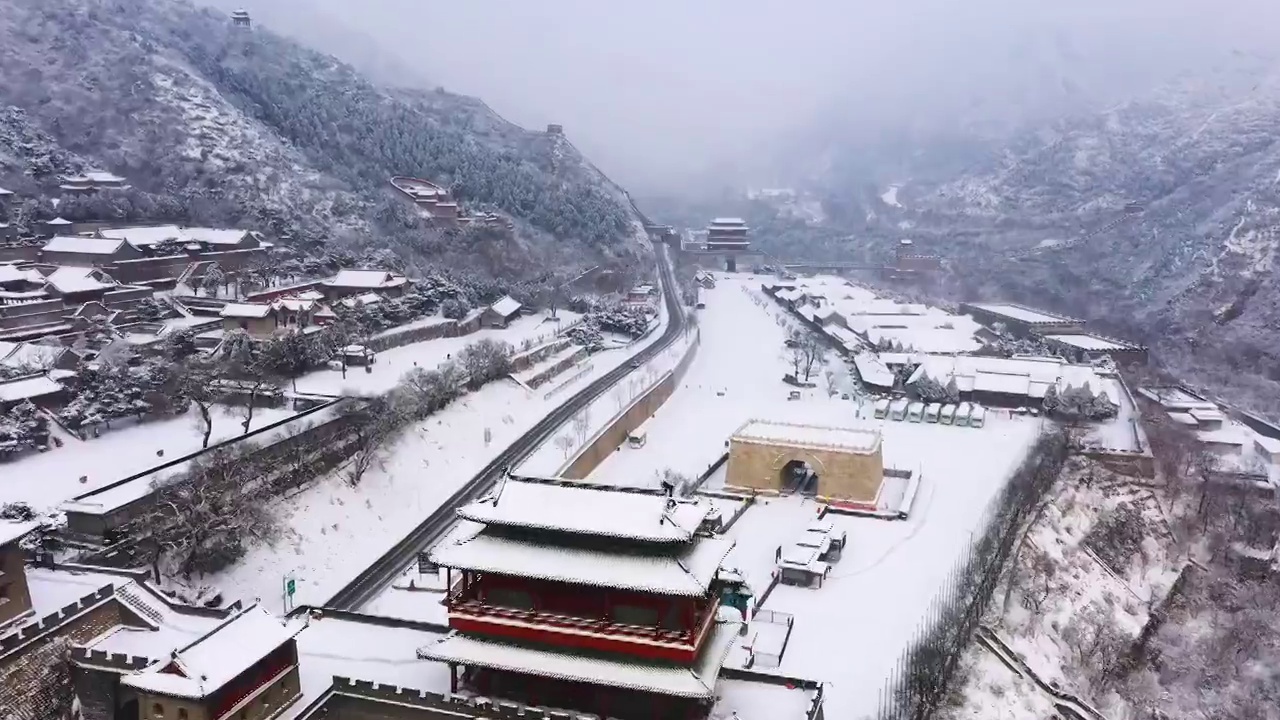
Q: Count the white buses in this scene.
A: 7